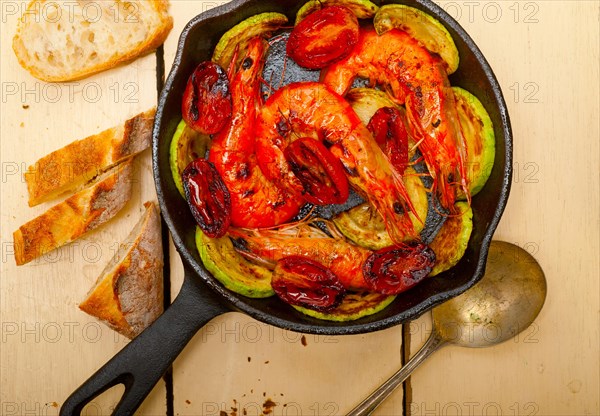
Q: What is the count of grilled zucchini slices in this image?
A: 10